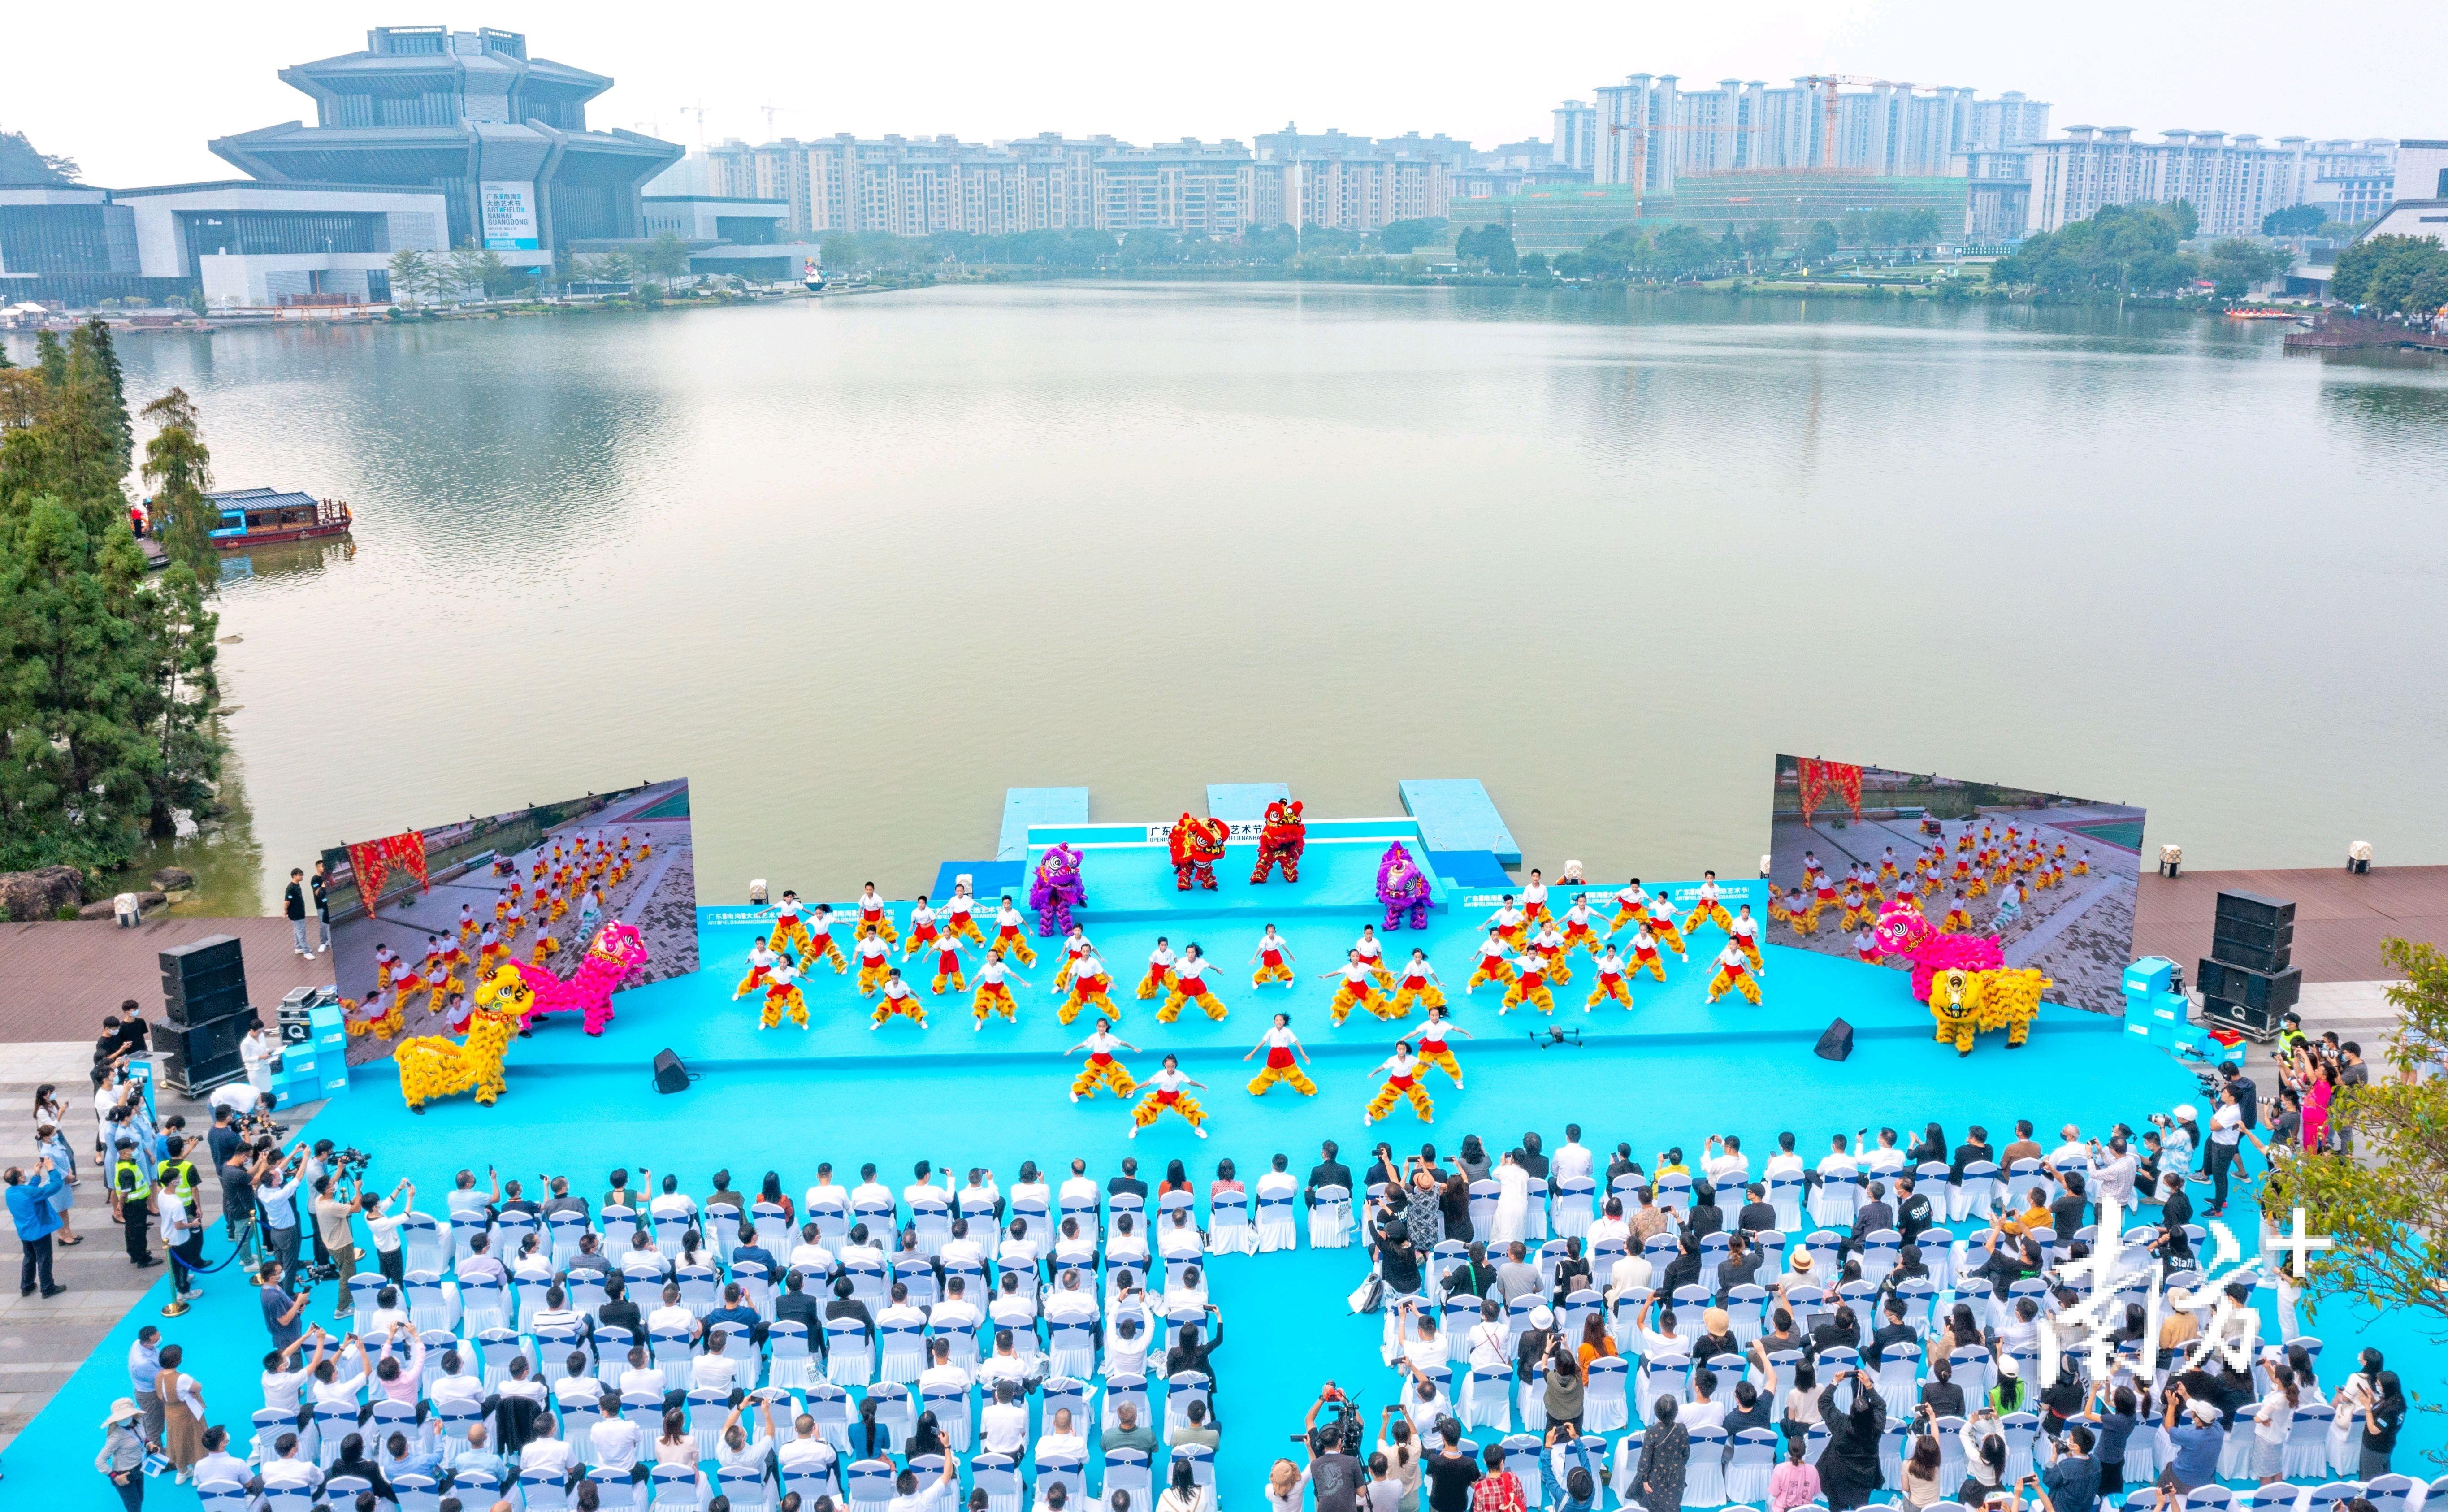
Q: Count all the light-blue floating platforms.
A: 3